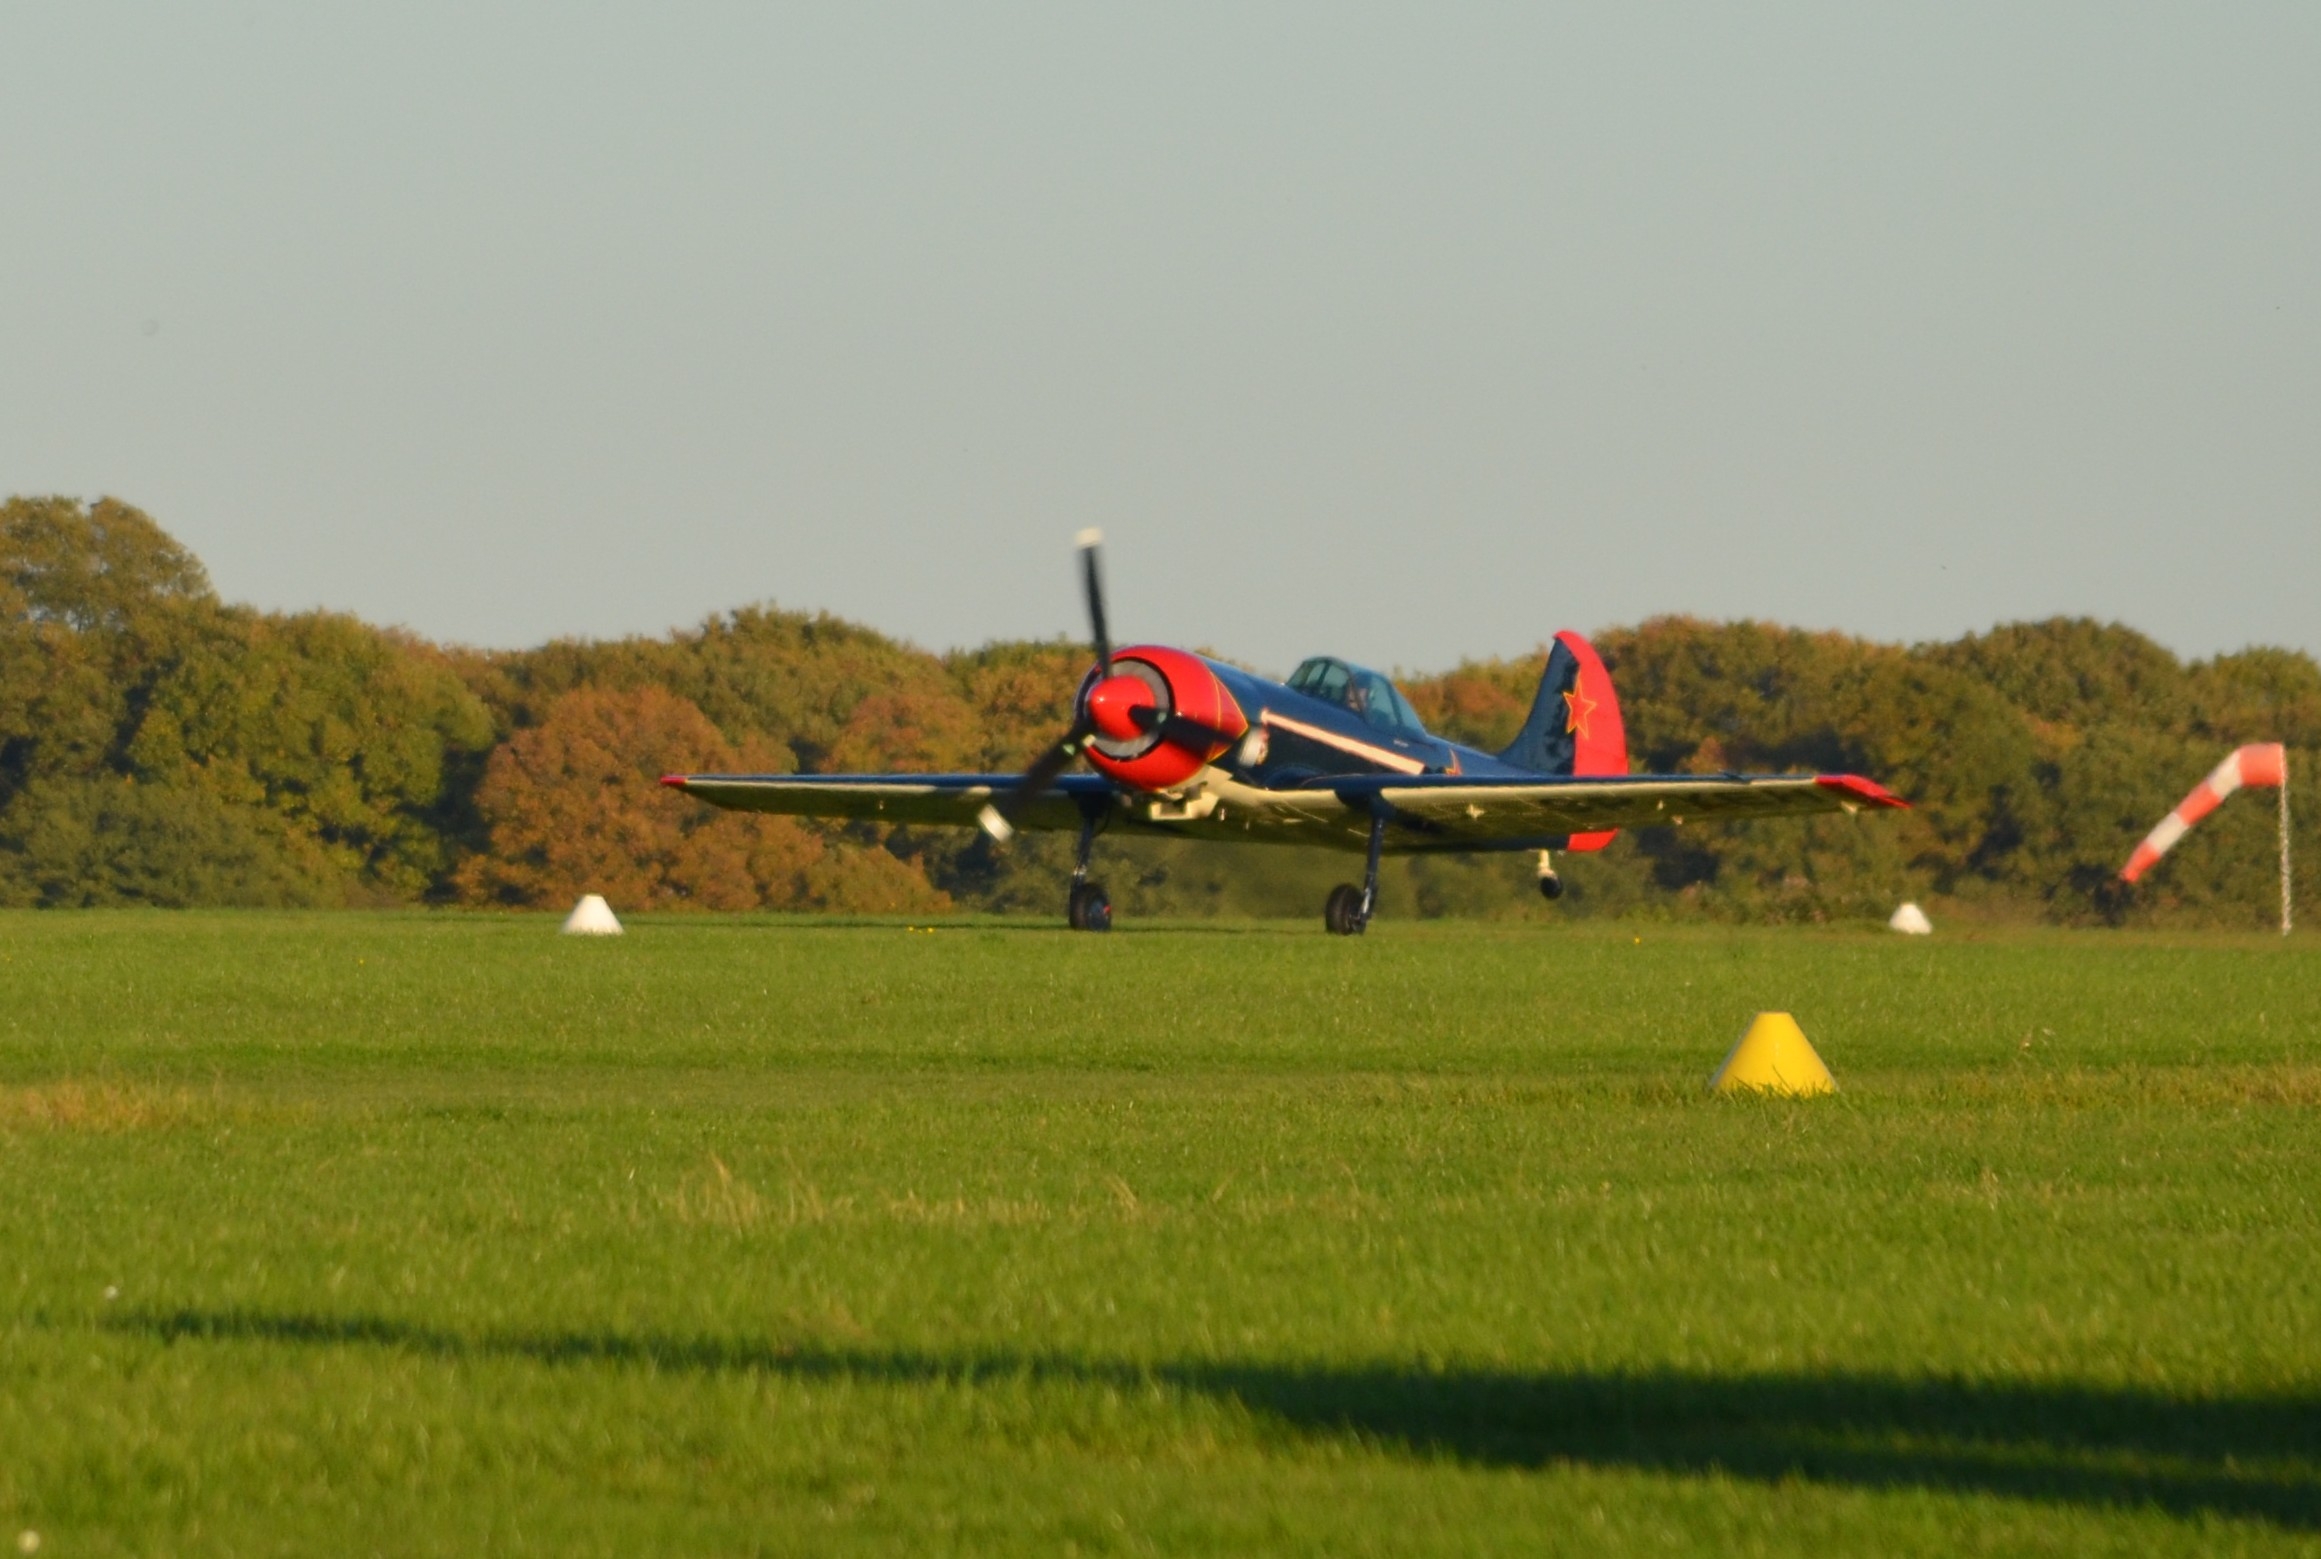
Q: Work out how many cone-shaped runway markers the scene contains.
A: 3